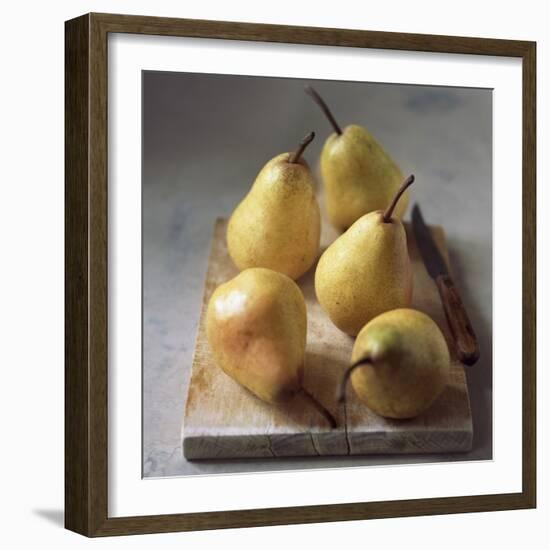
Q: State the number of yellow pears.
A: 5